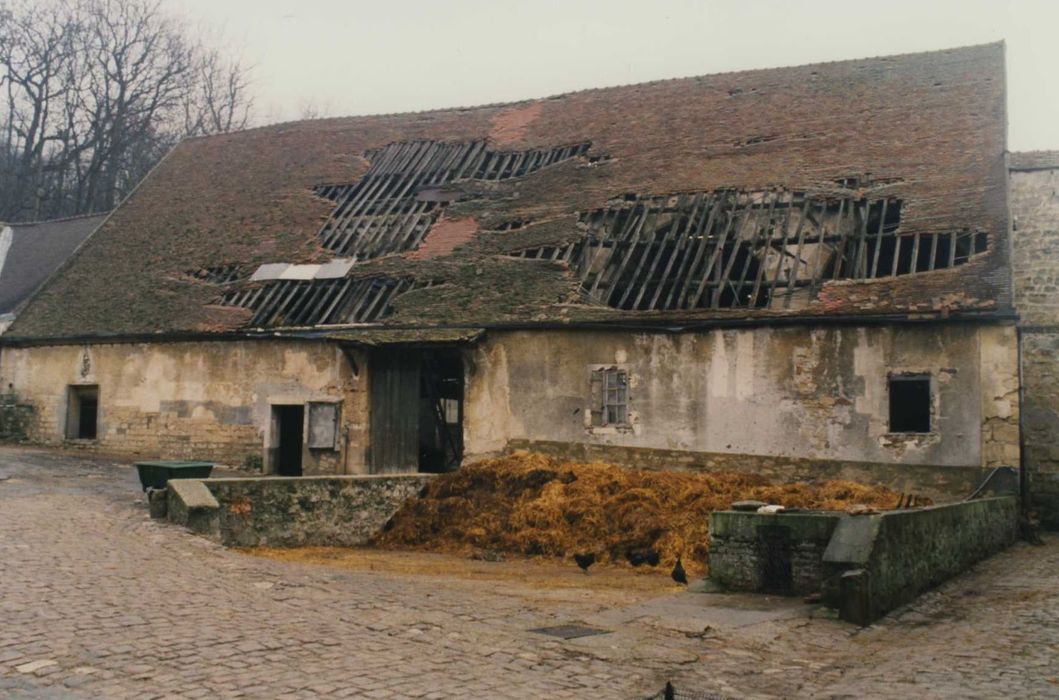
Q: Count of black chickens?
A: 4